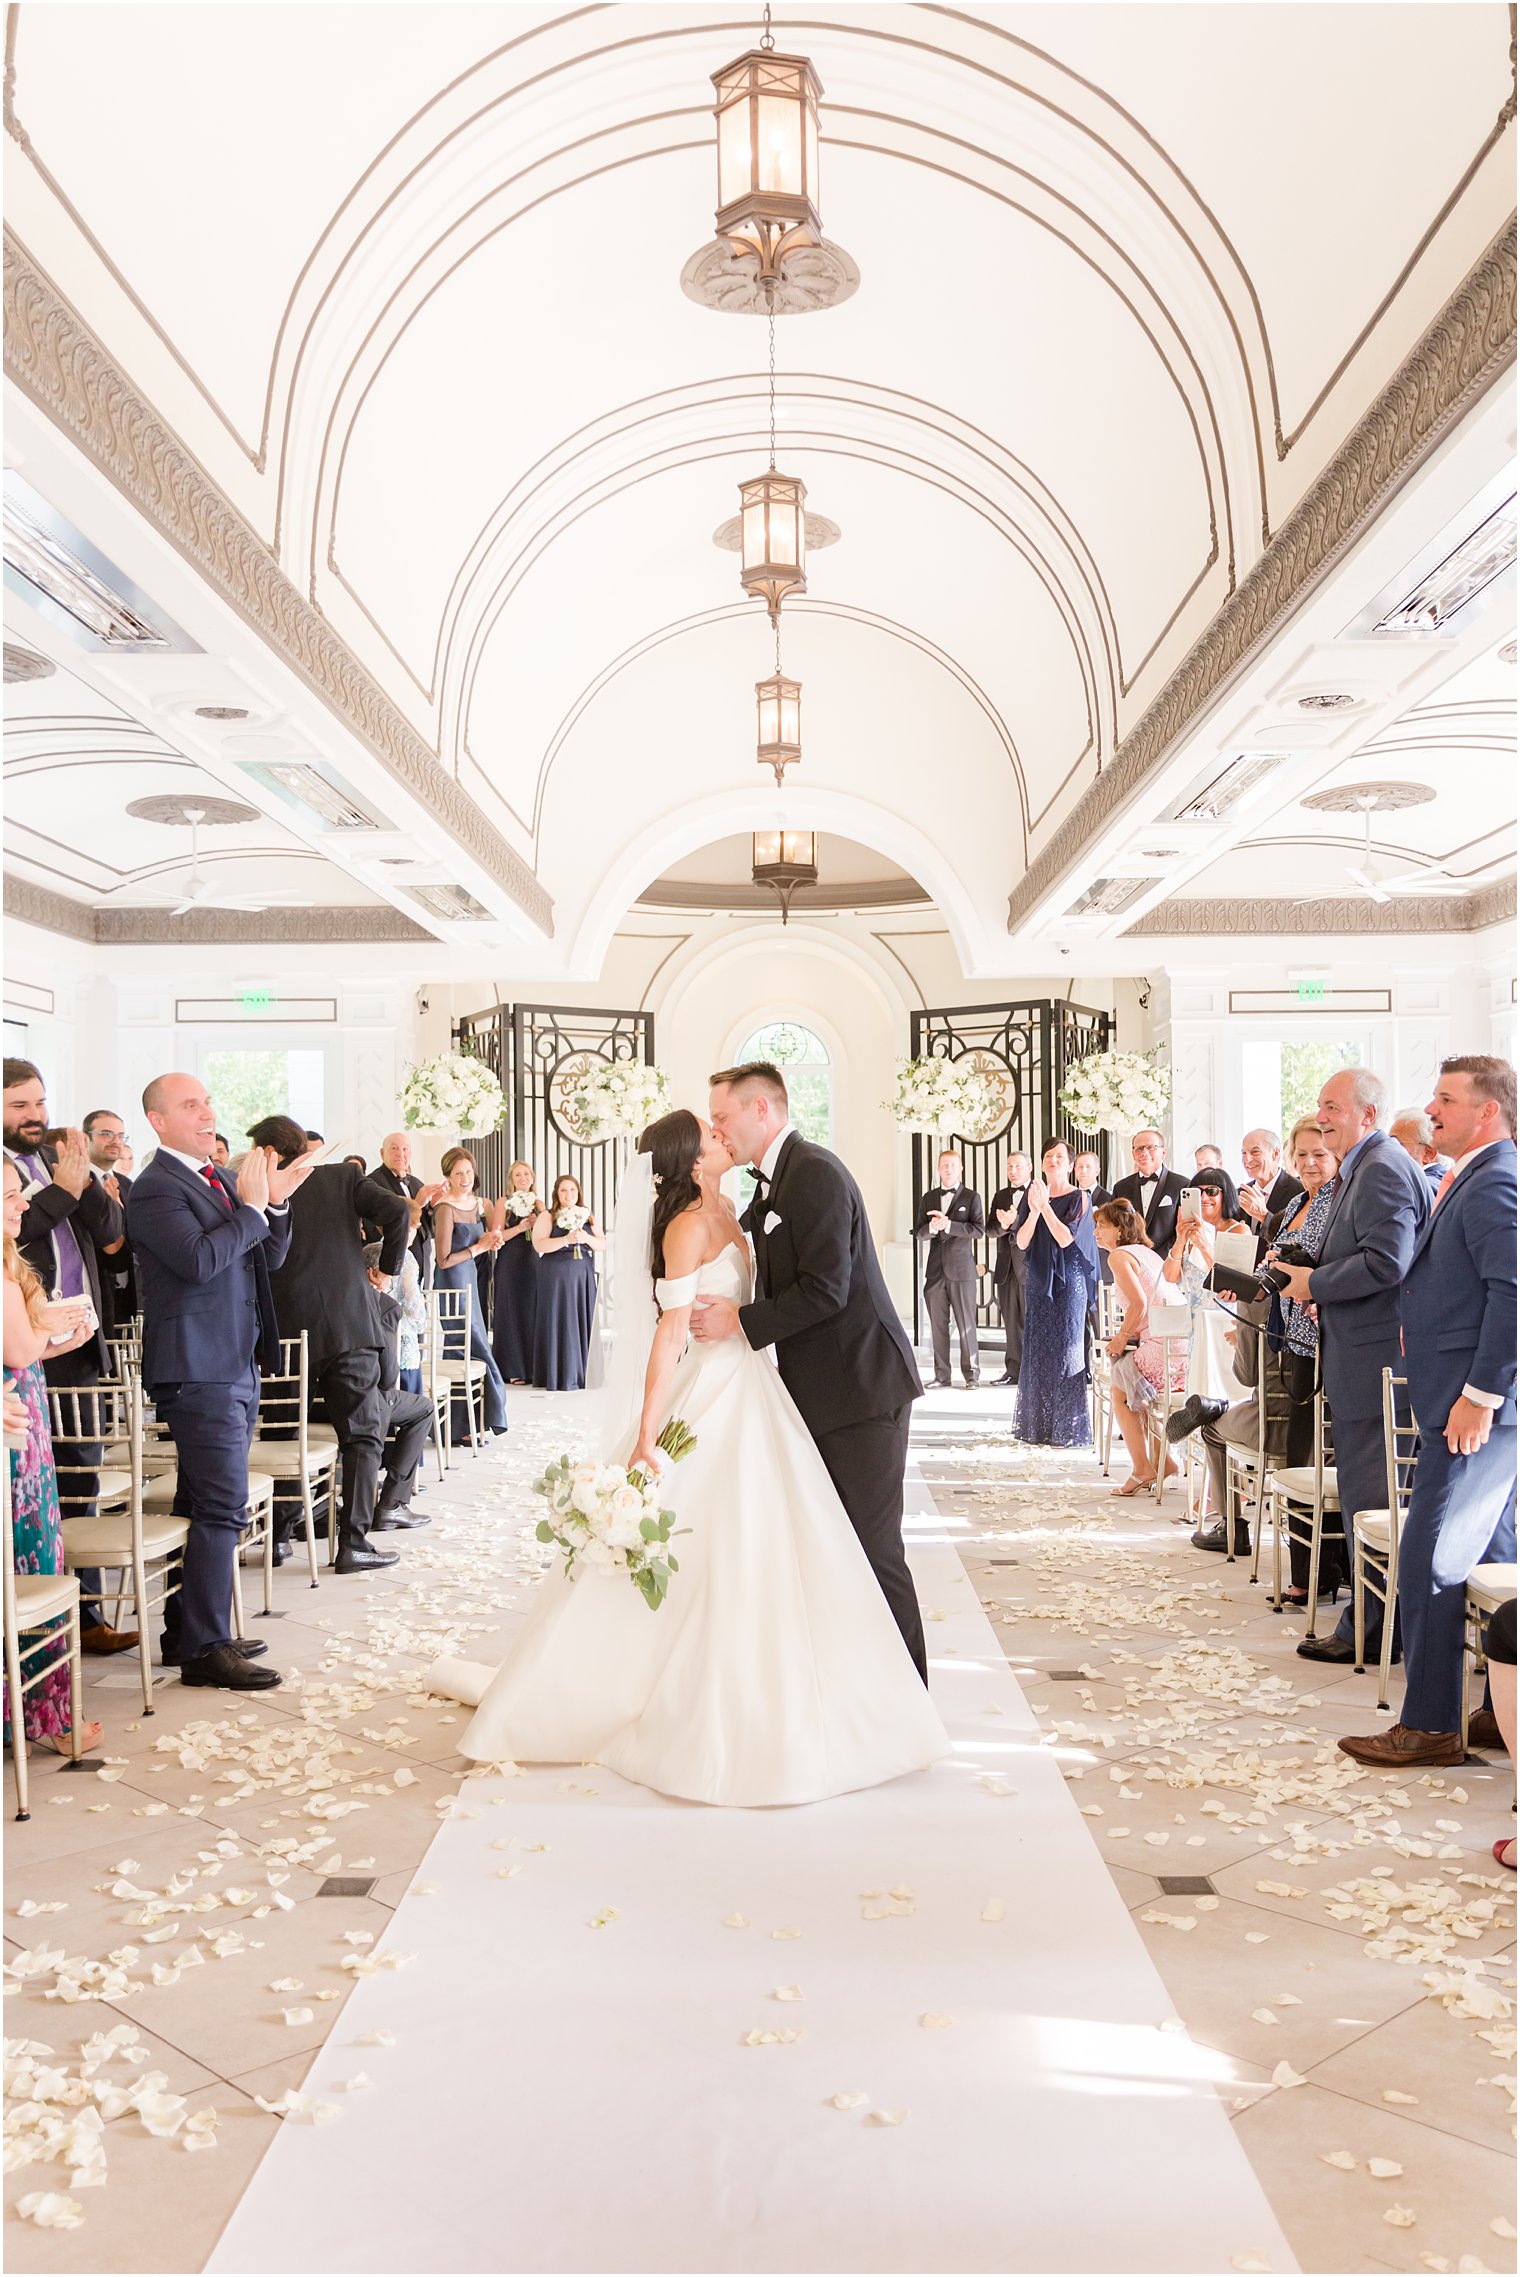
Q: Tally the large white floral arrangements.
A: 4